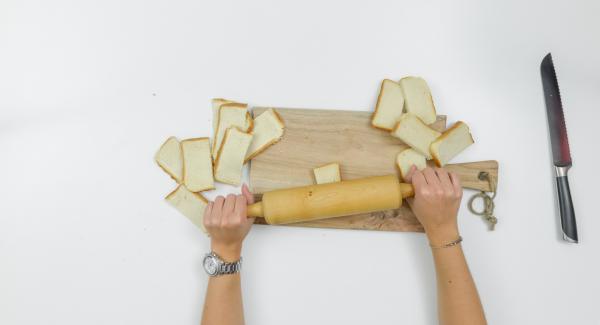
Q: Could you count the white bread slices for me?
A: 13